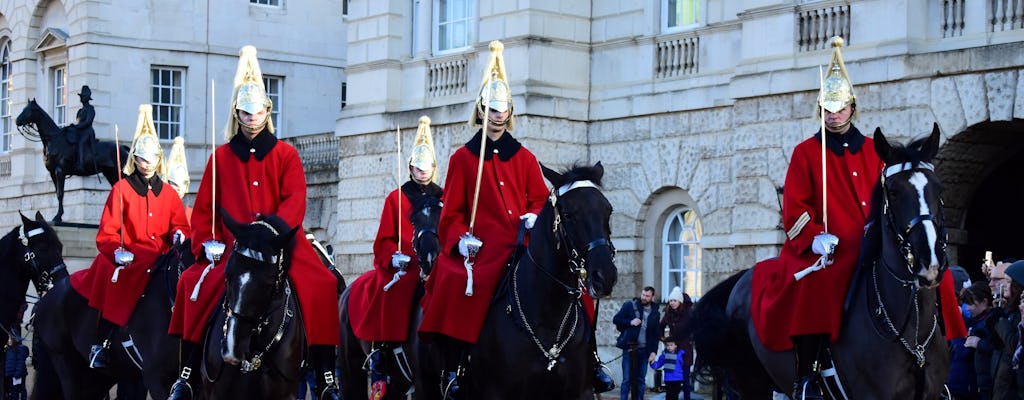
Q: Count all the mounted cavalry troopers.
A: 6